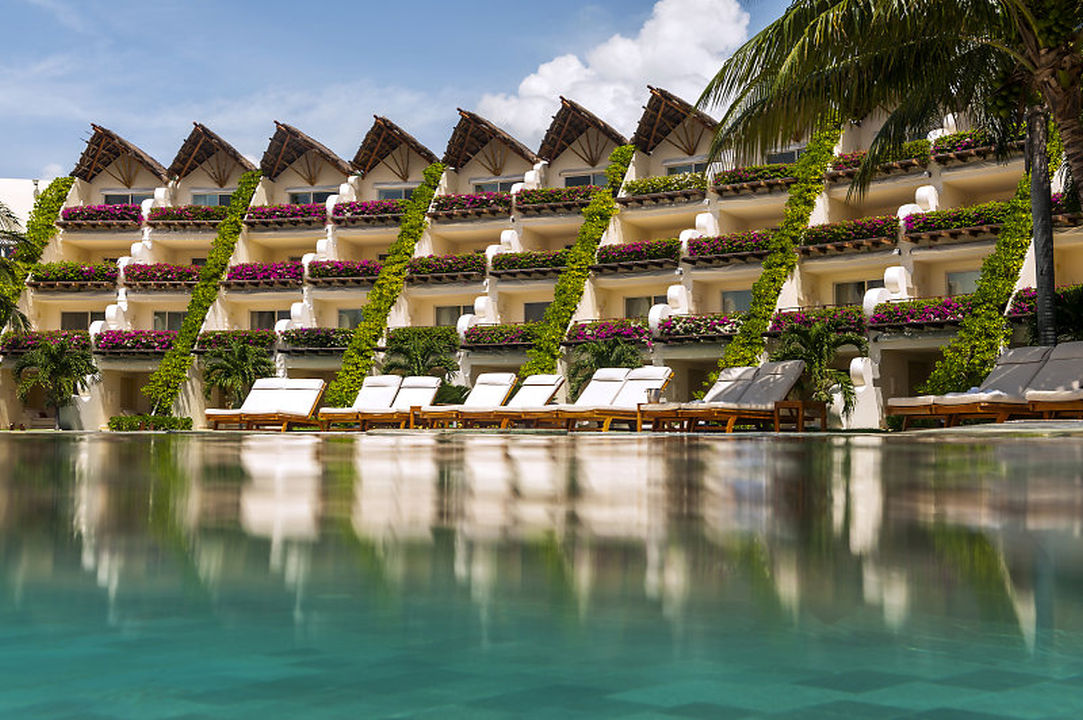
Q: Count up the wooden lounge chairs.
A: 12